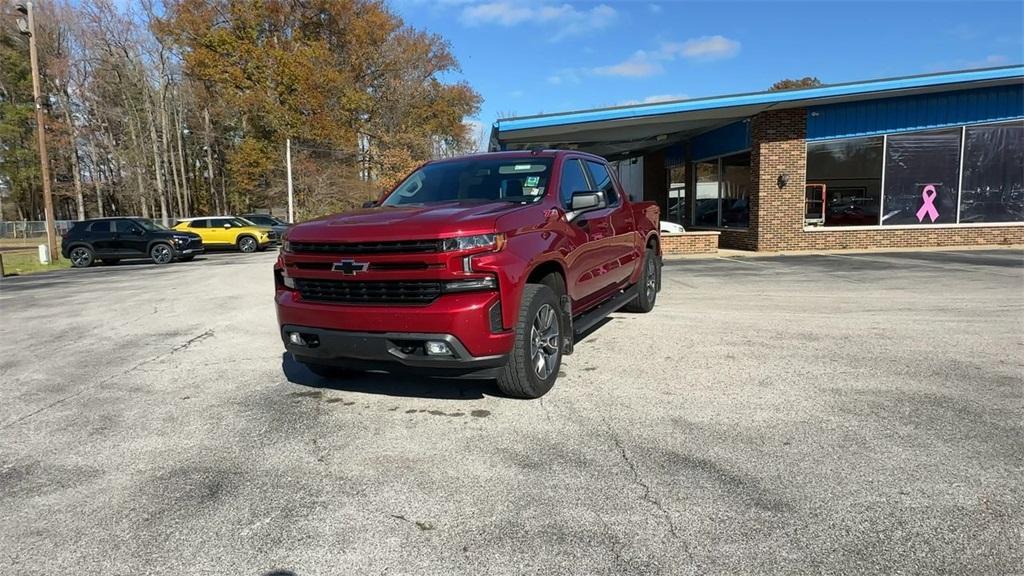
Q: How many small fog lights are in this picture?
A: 2